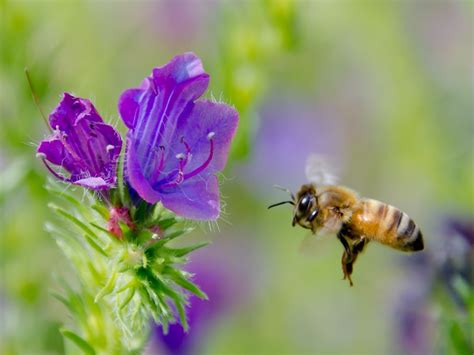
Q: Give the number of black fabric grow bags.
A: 0